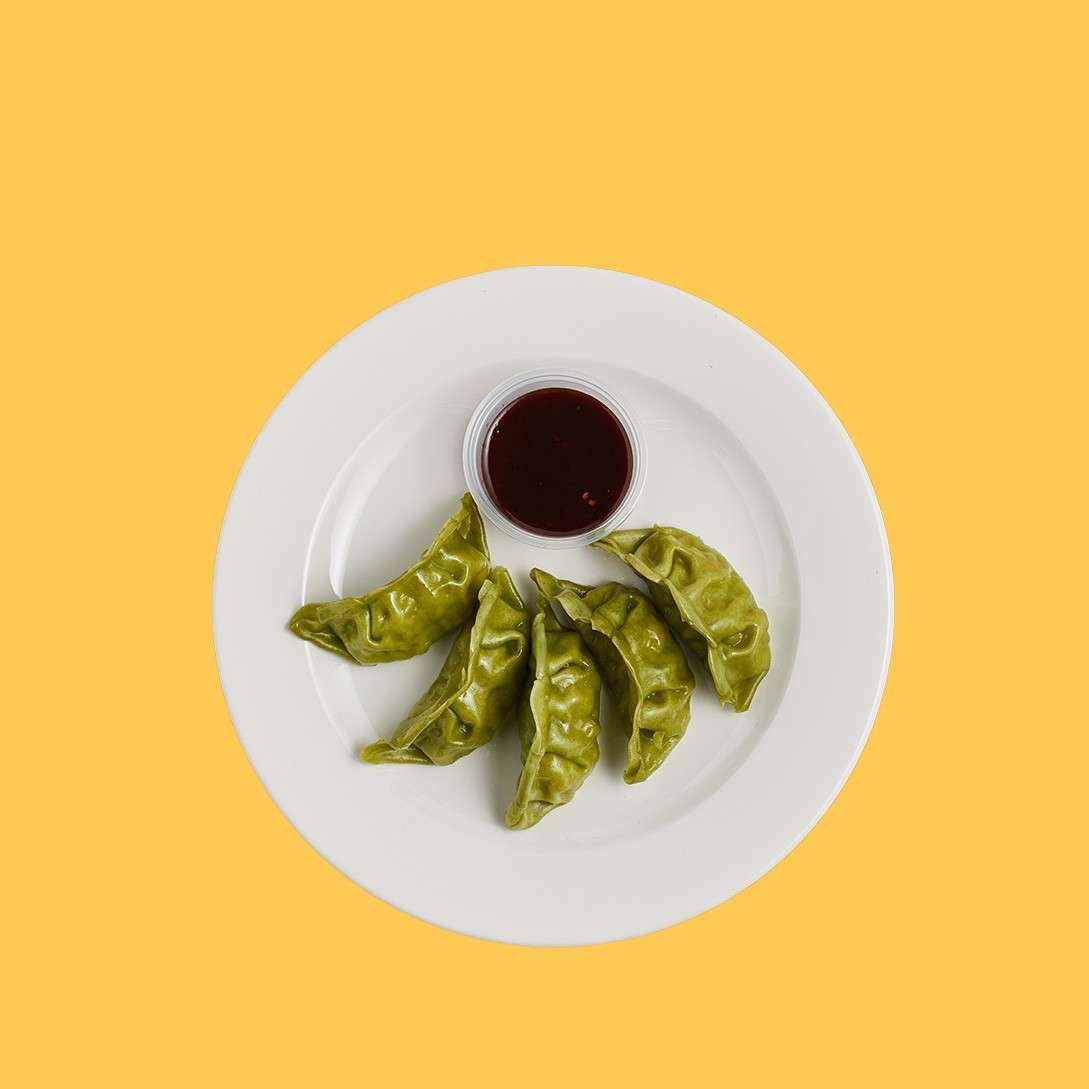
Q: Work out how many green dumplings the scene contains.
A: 5